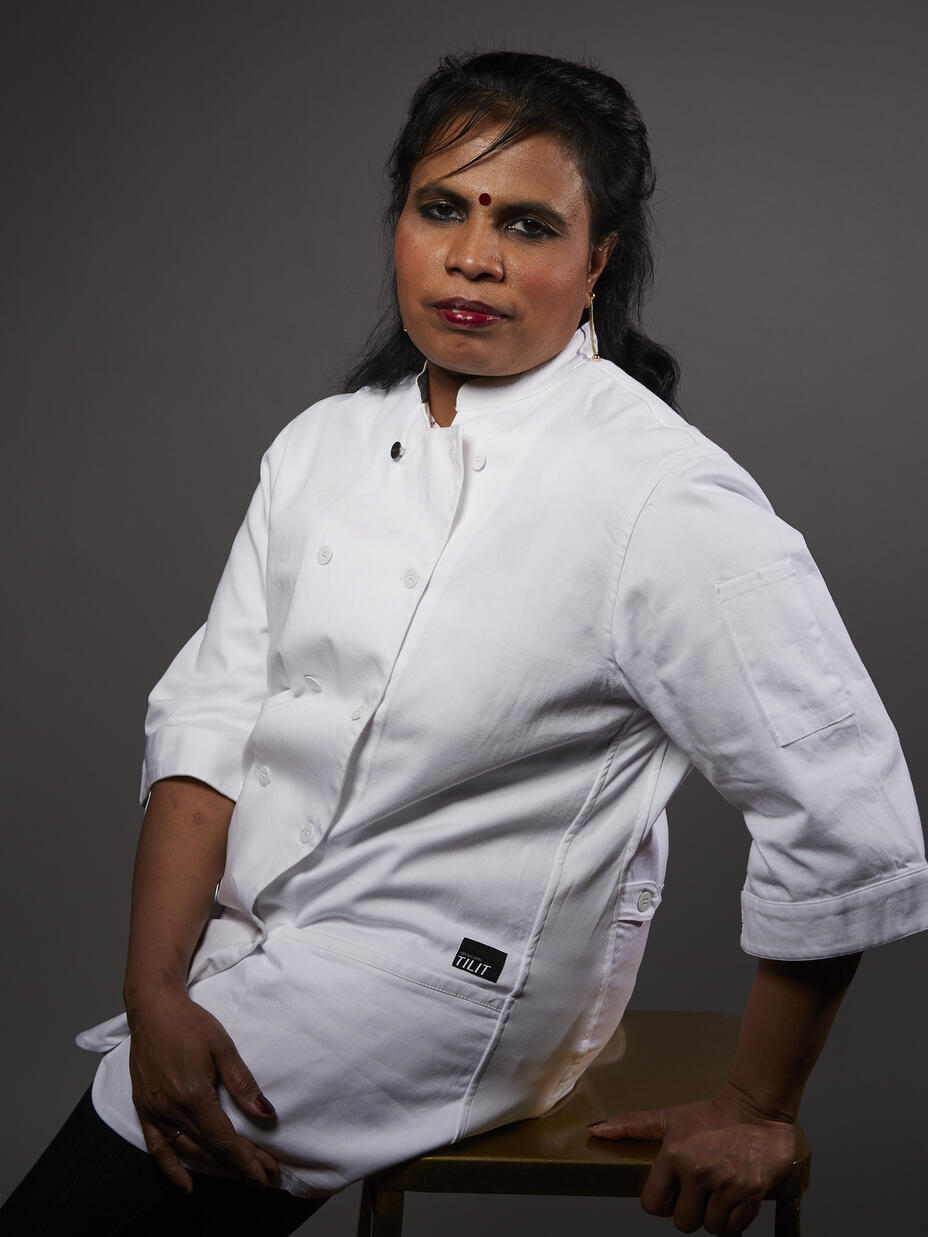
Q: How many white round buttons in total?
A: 8